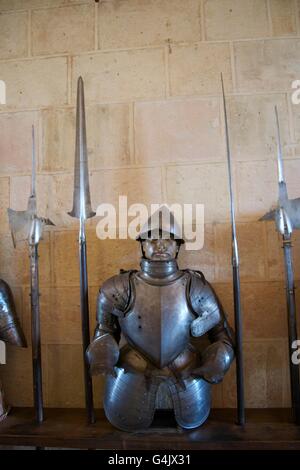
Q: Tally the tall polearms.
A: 4